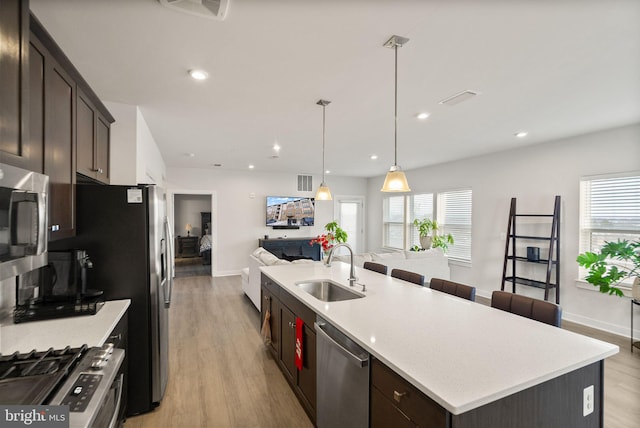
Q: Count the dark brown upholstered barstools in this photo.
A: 4